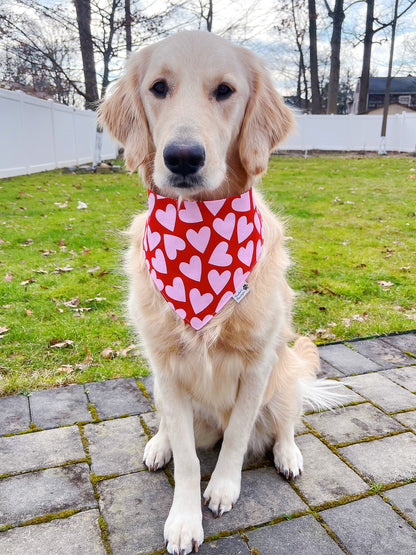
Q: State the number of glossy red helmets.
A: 0